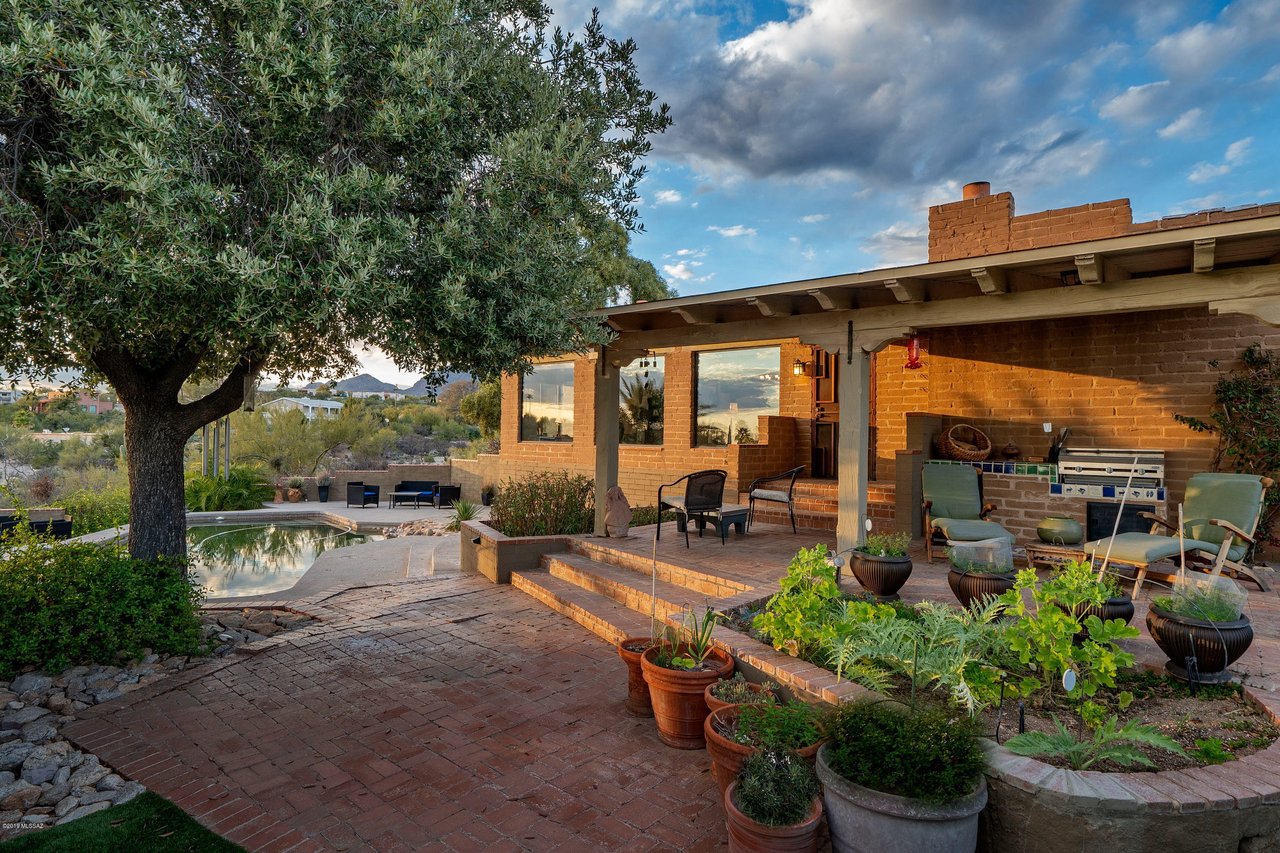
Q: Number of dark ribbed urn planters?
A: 4